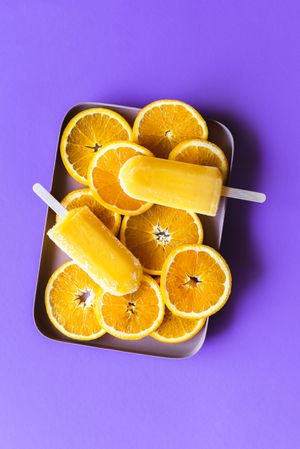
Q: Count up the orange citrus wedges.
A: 10